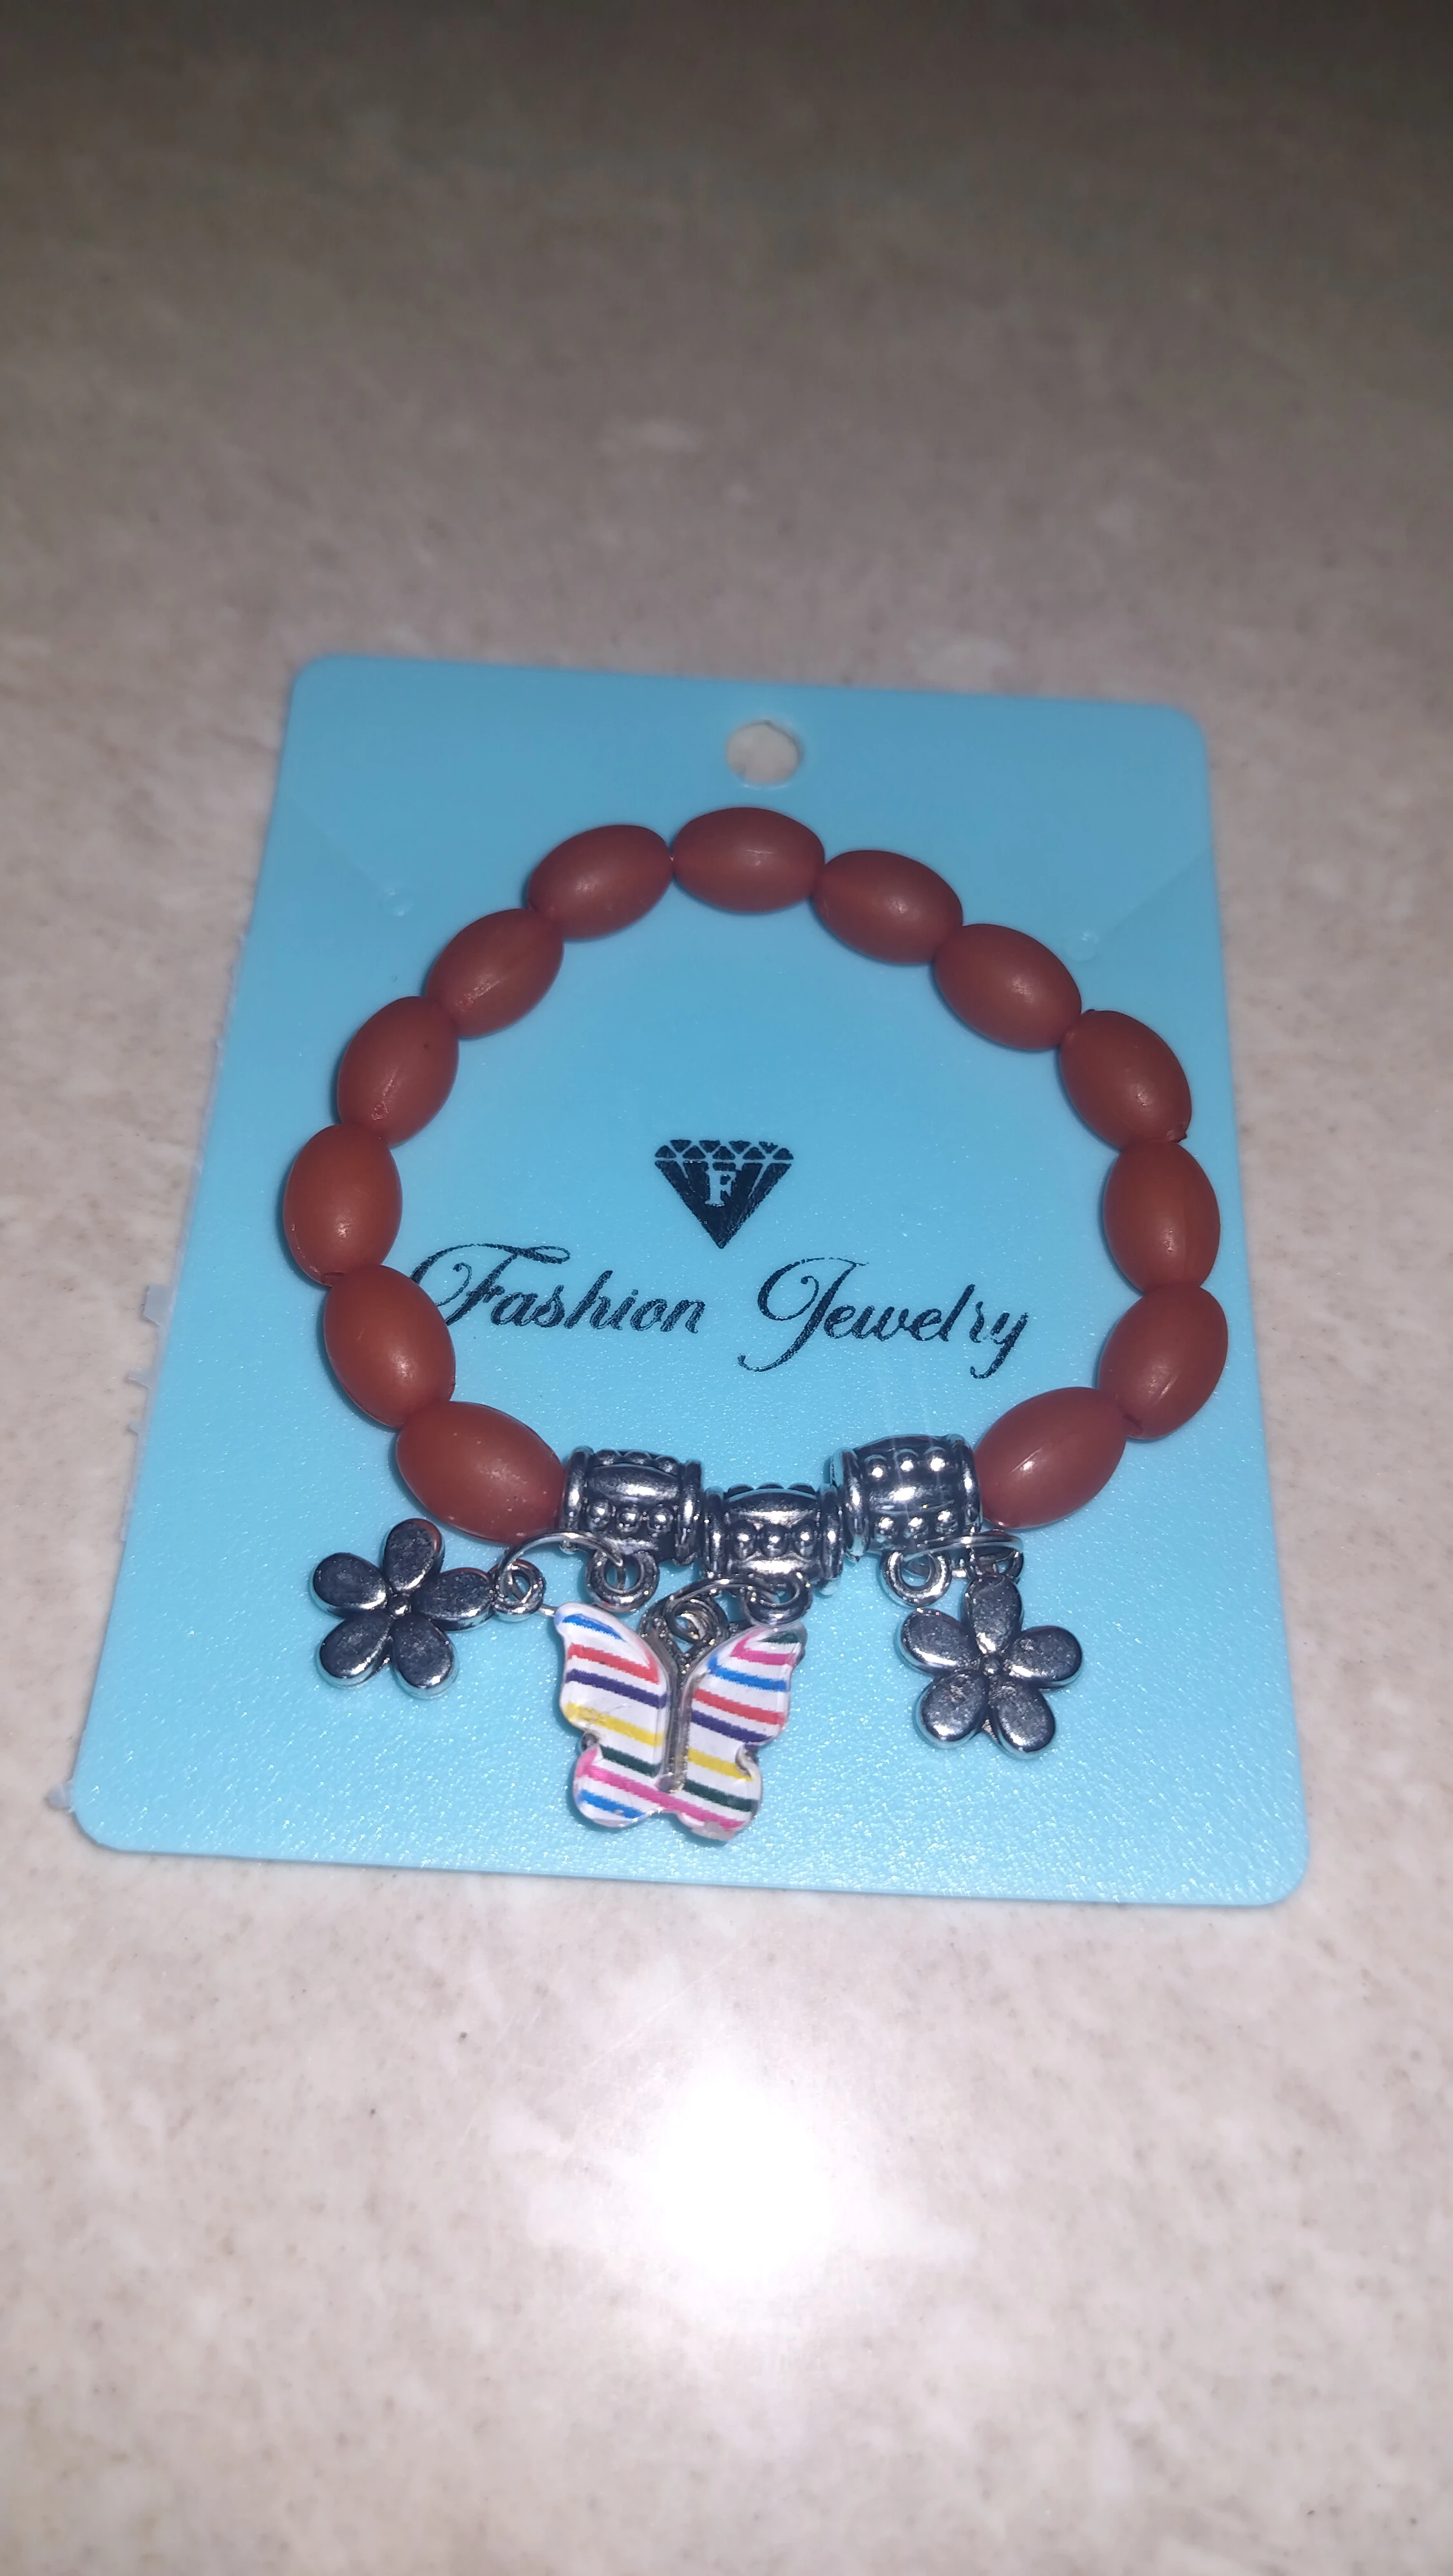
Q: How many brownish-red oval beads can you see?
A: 13